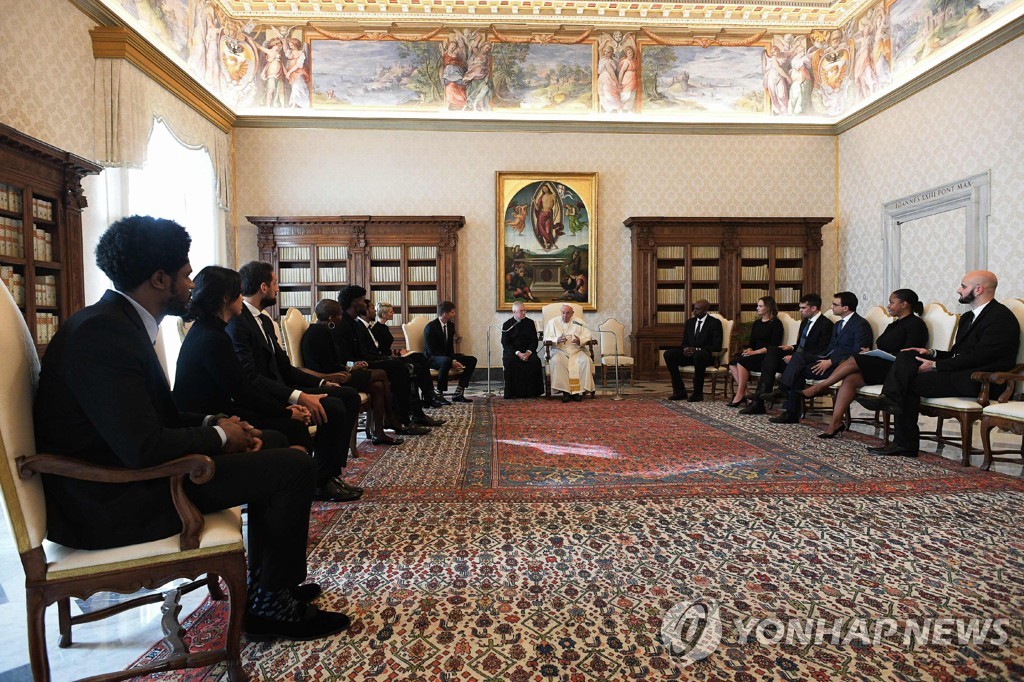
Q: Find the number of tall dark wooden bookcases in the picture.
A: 3